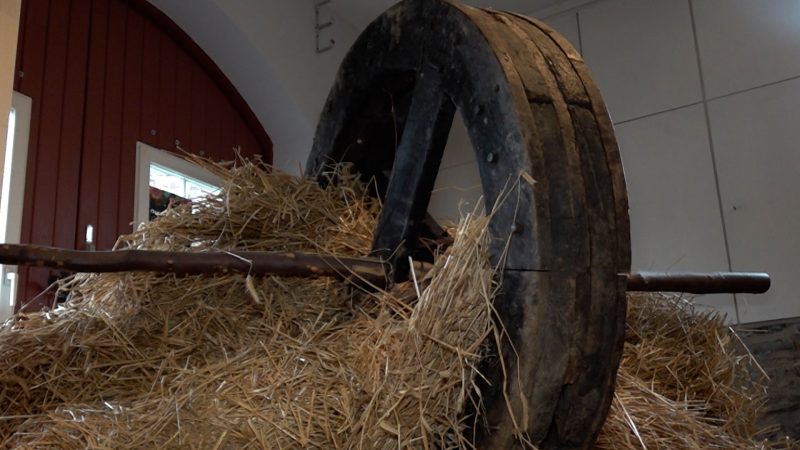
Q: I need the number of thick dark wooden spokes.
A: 1